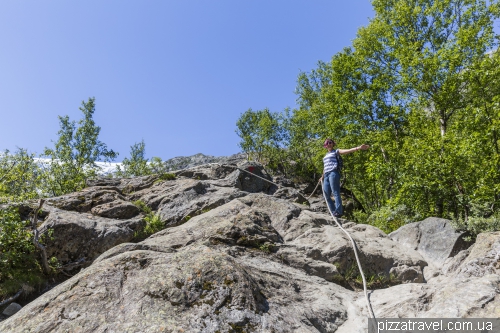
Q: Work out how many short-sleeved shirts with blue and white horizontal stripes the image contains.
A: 1